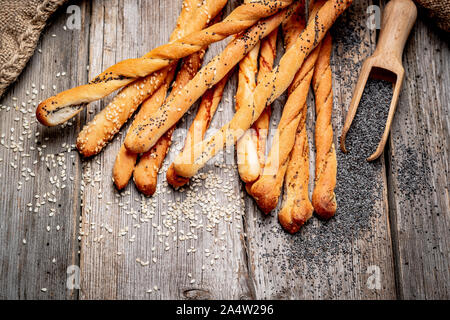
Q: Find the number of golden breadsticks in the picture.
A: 12